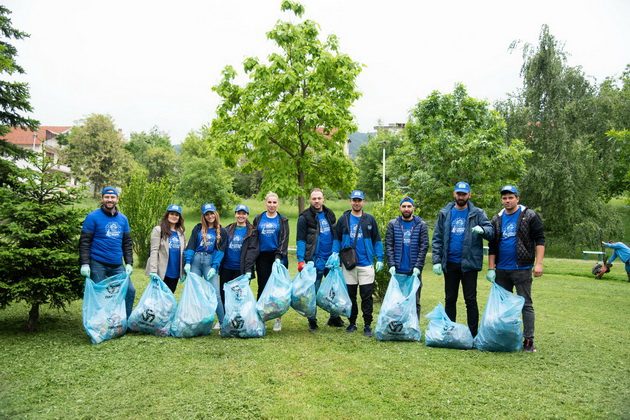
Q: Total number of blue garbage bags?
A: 10